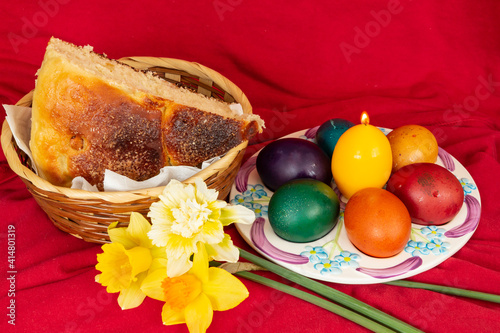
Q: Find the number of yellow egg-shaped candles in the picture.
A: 1